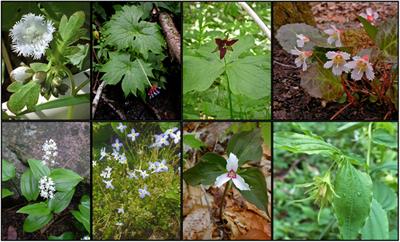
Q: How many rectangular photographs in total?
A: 8